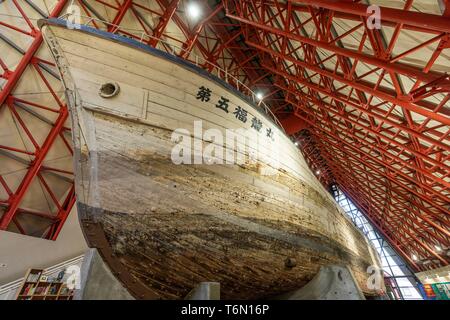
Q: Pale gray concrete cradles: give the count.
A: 3